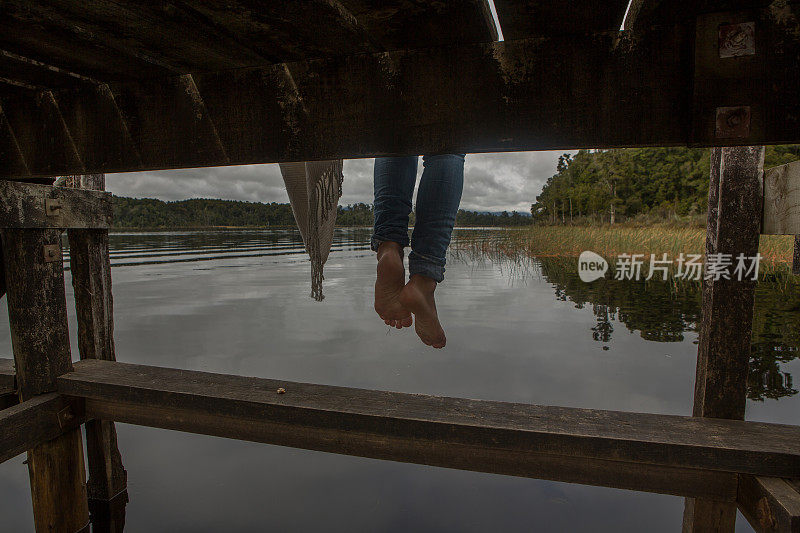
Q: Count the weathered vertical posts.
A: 3